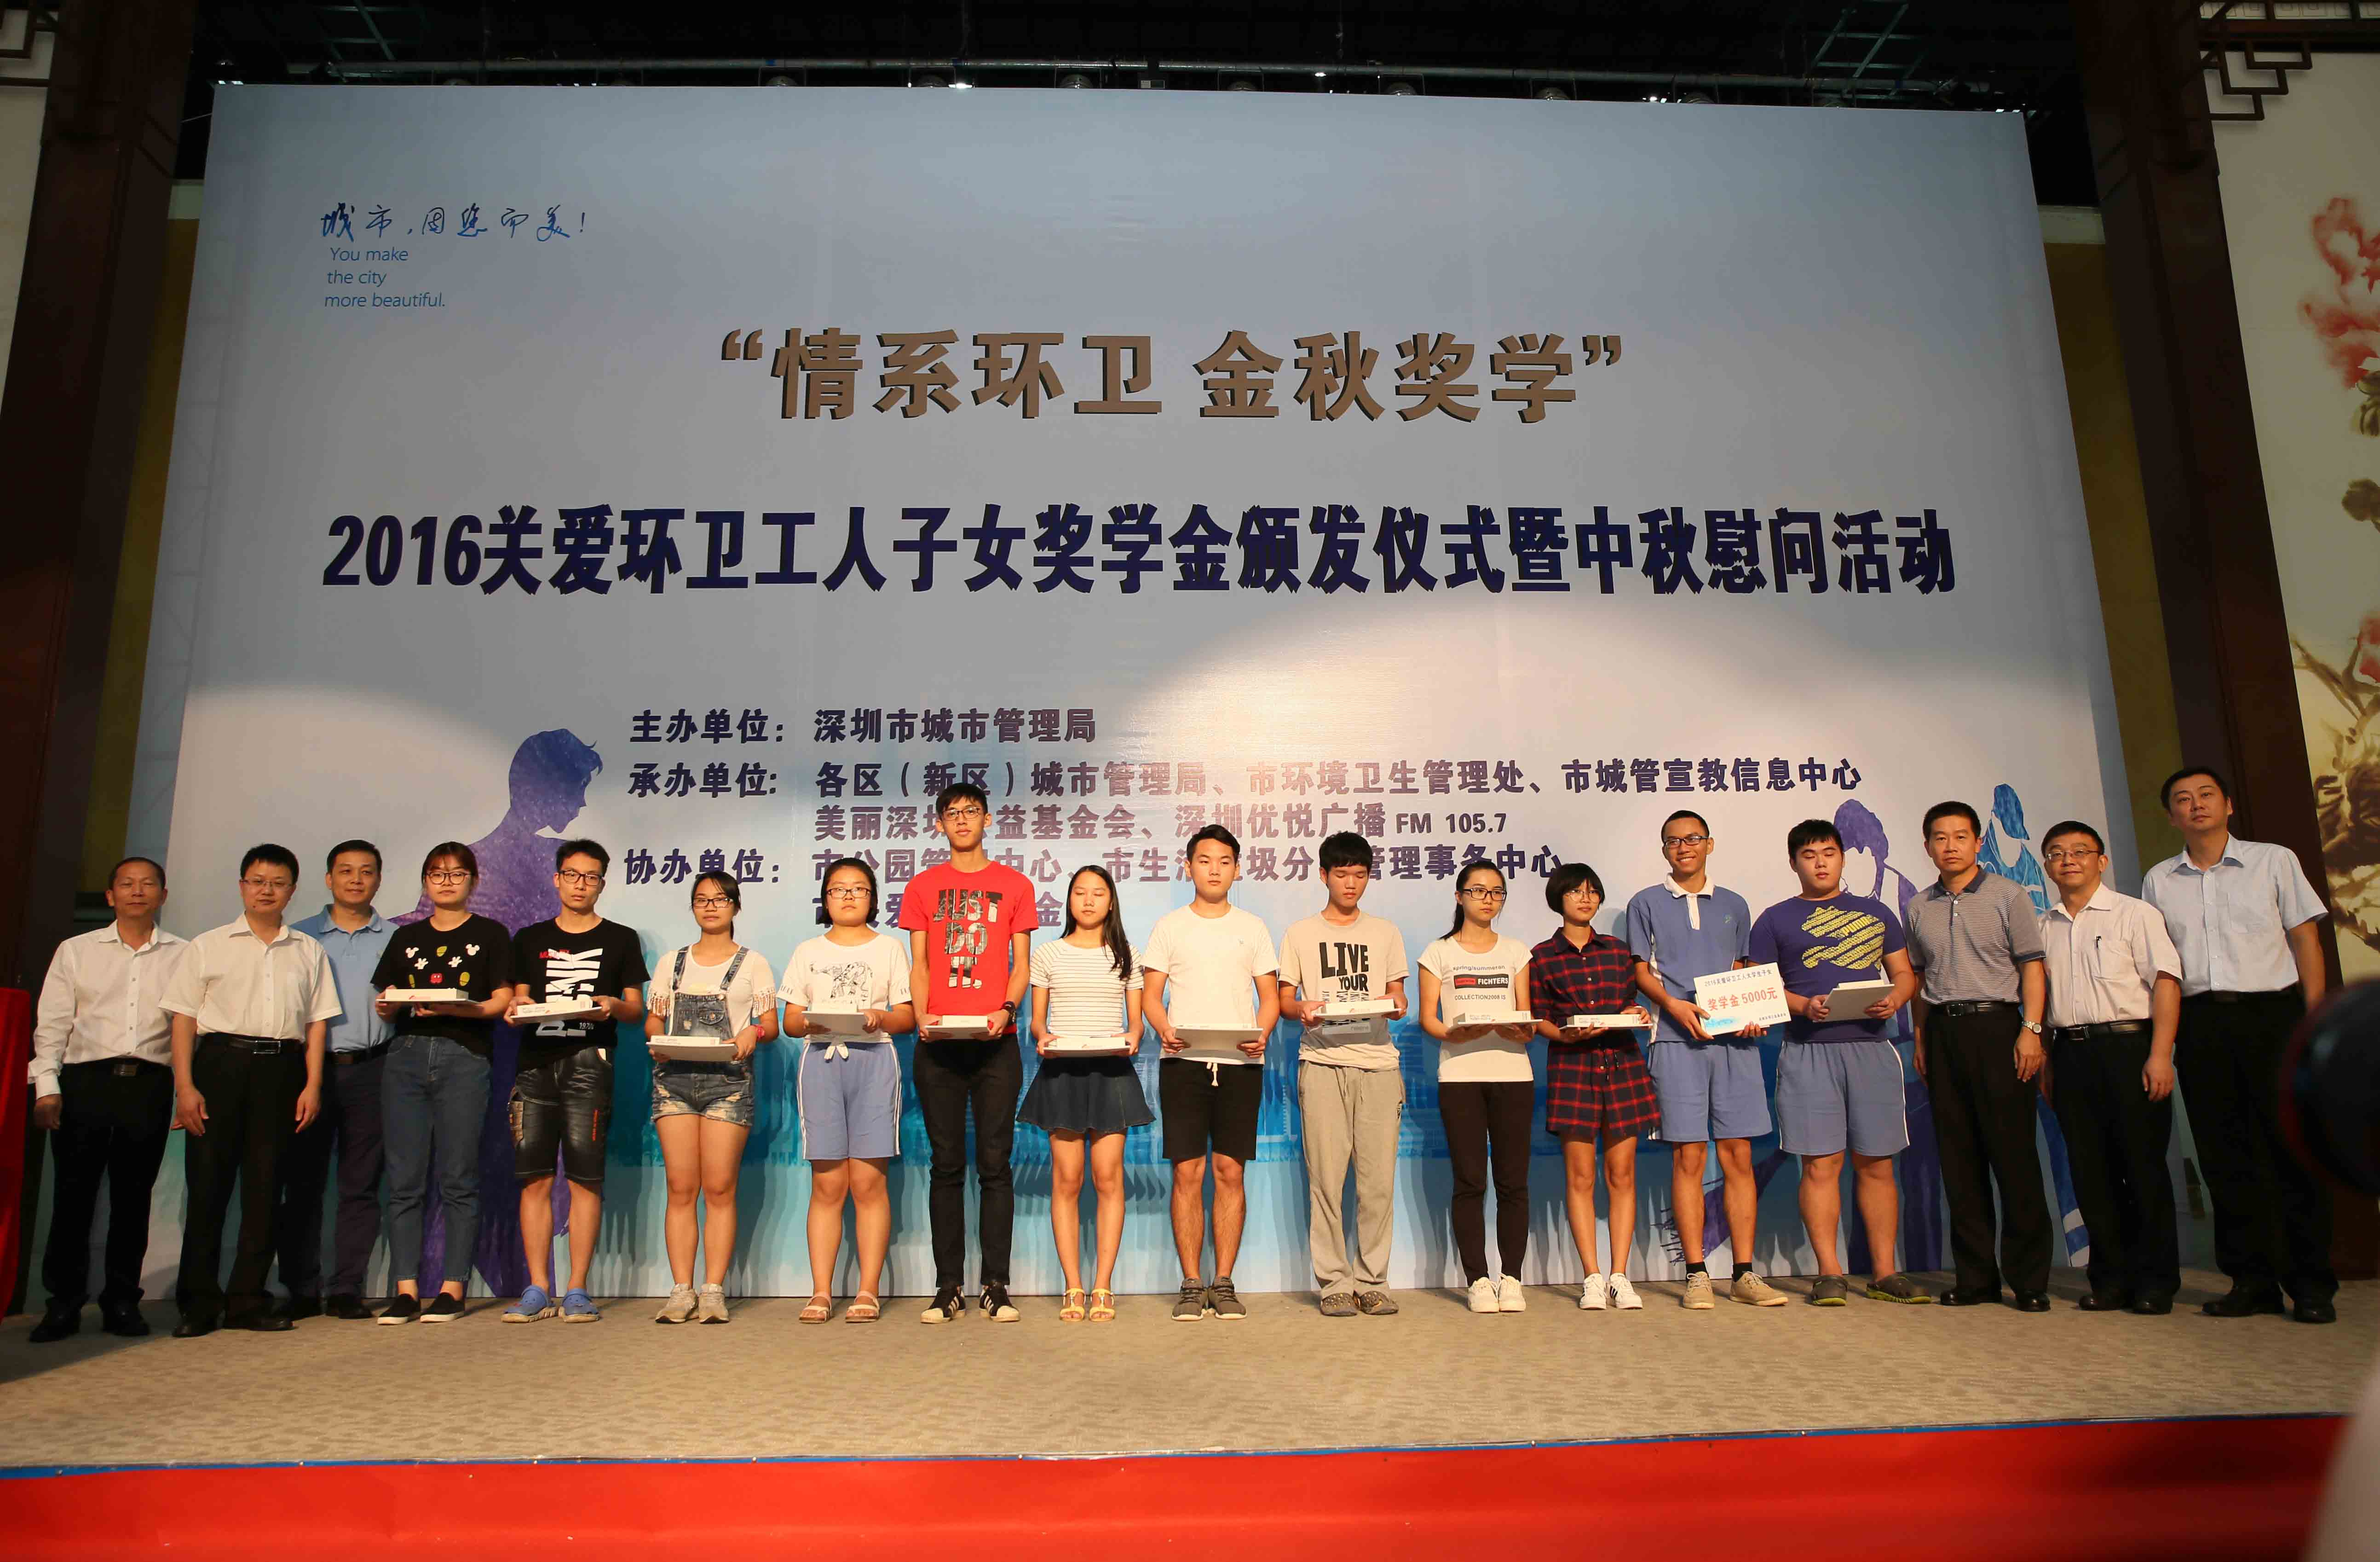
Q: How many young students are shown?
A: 12